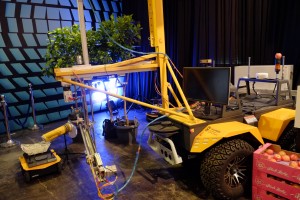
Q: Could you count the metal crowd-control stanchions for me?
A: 2